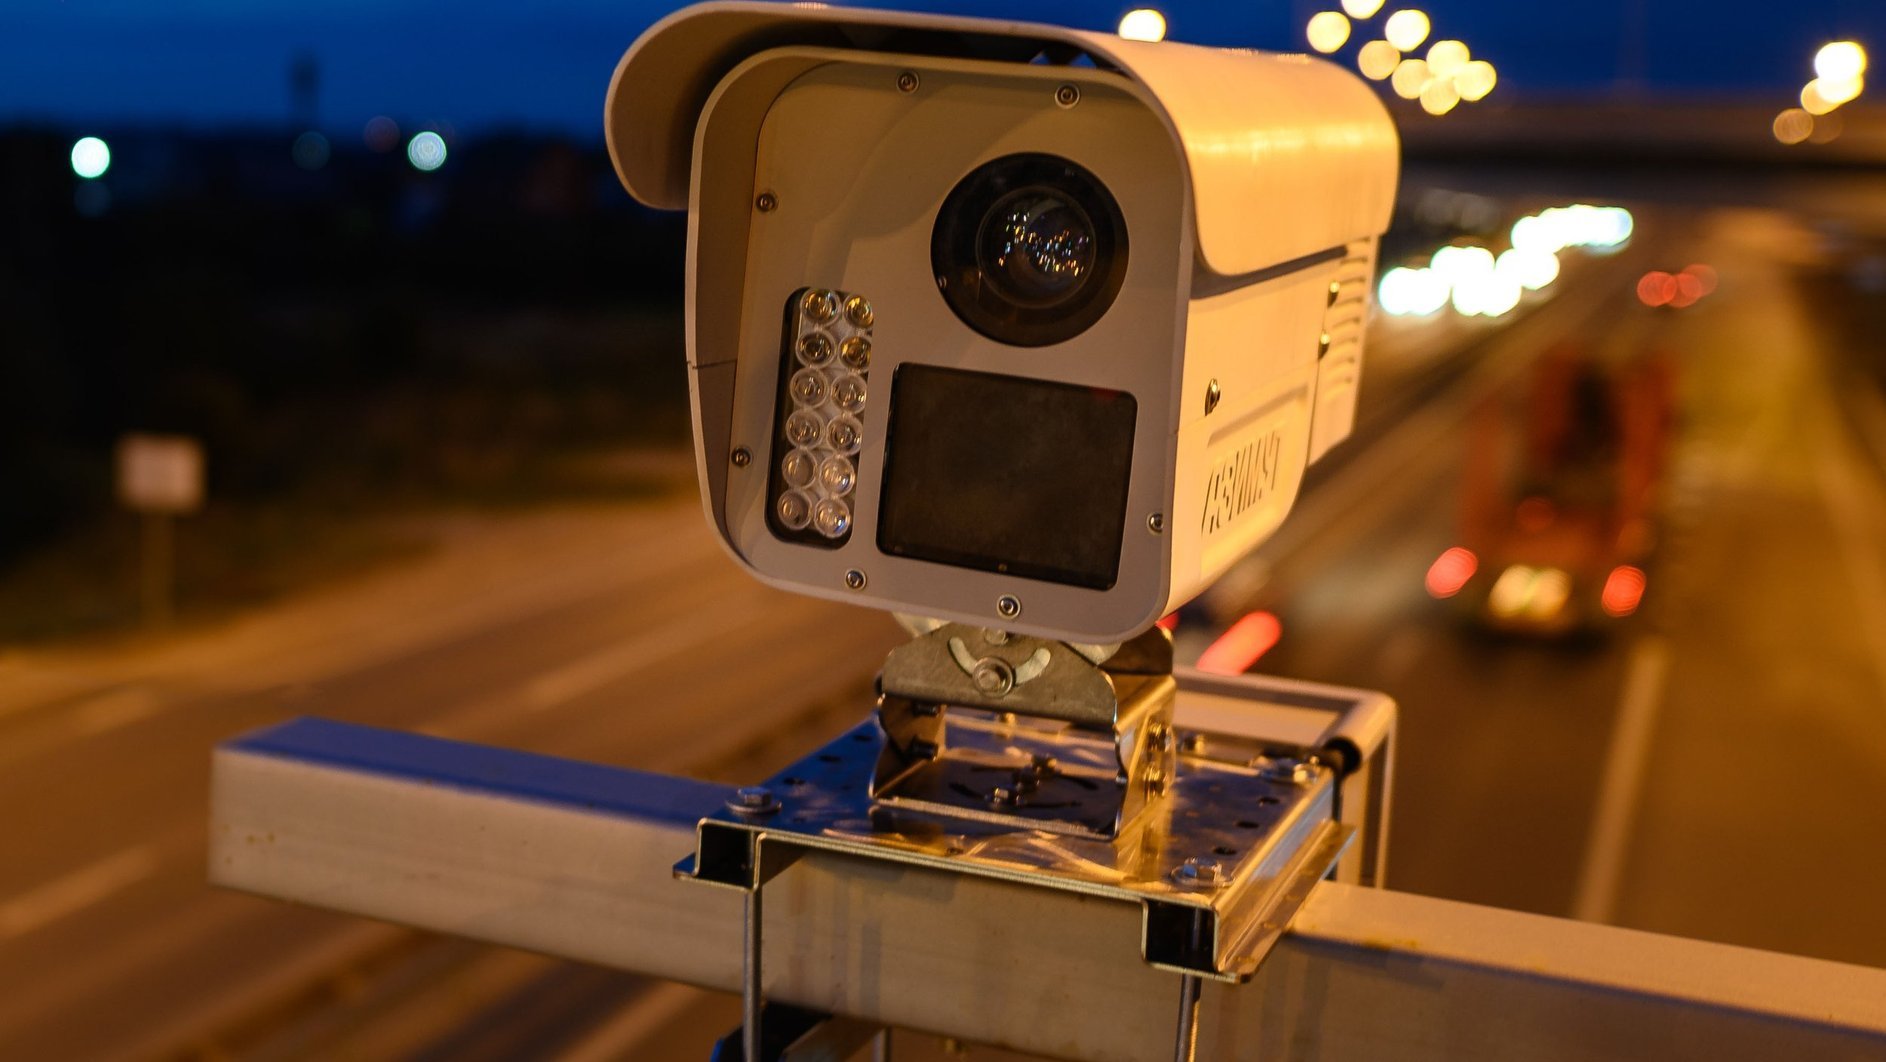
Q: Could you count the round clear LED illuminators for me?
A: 12